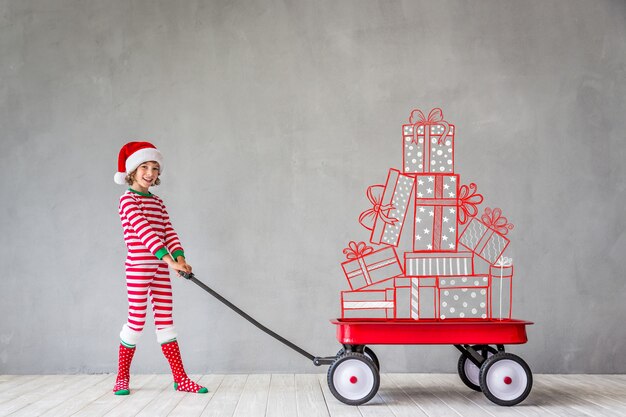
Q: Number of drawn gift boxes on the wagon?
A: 10